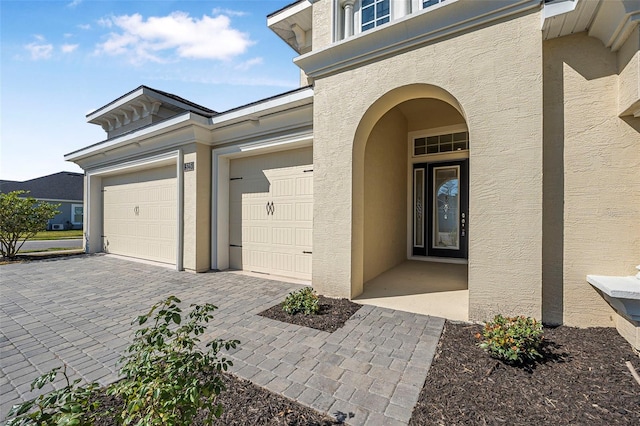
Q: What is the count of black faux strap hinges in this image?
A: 6